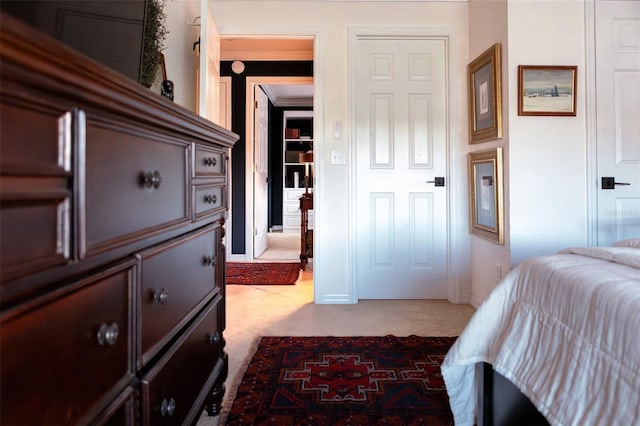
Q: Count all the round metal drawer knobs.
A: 8